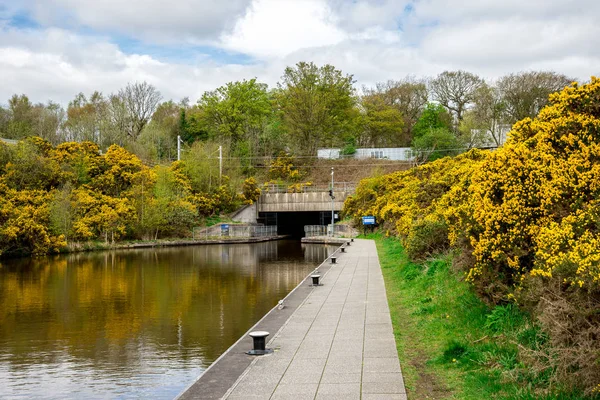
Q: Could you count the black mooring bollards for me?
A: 6